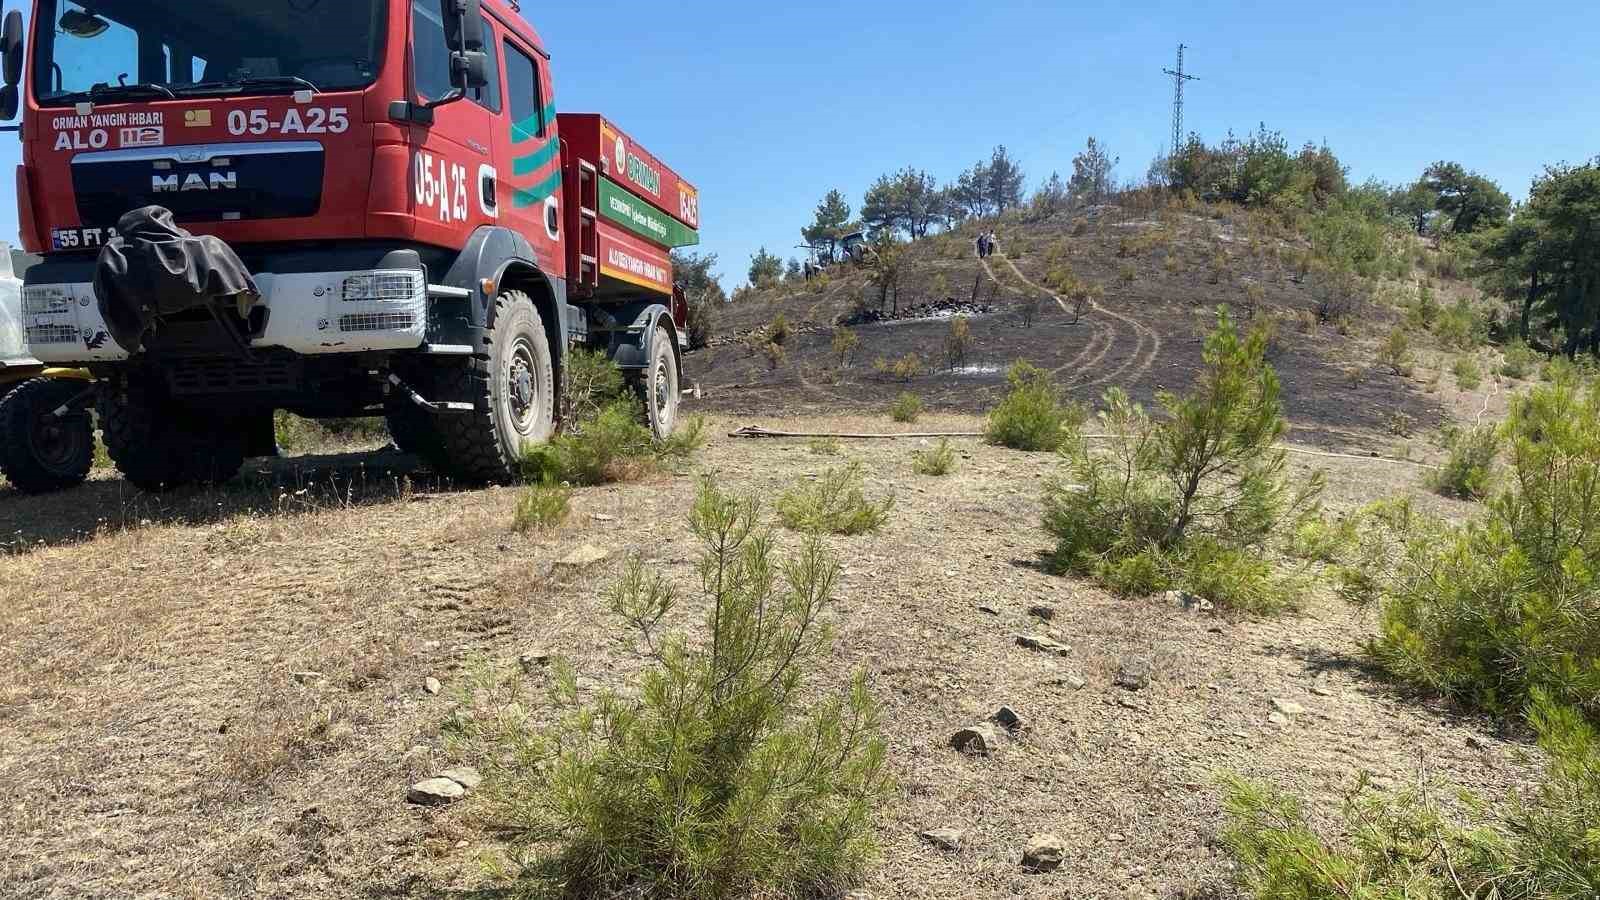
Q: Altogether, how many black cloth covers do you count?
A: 1